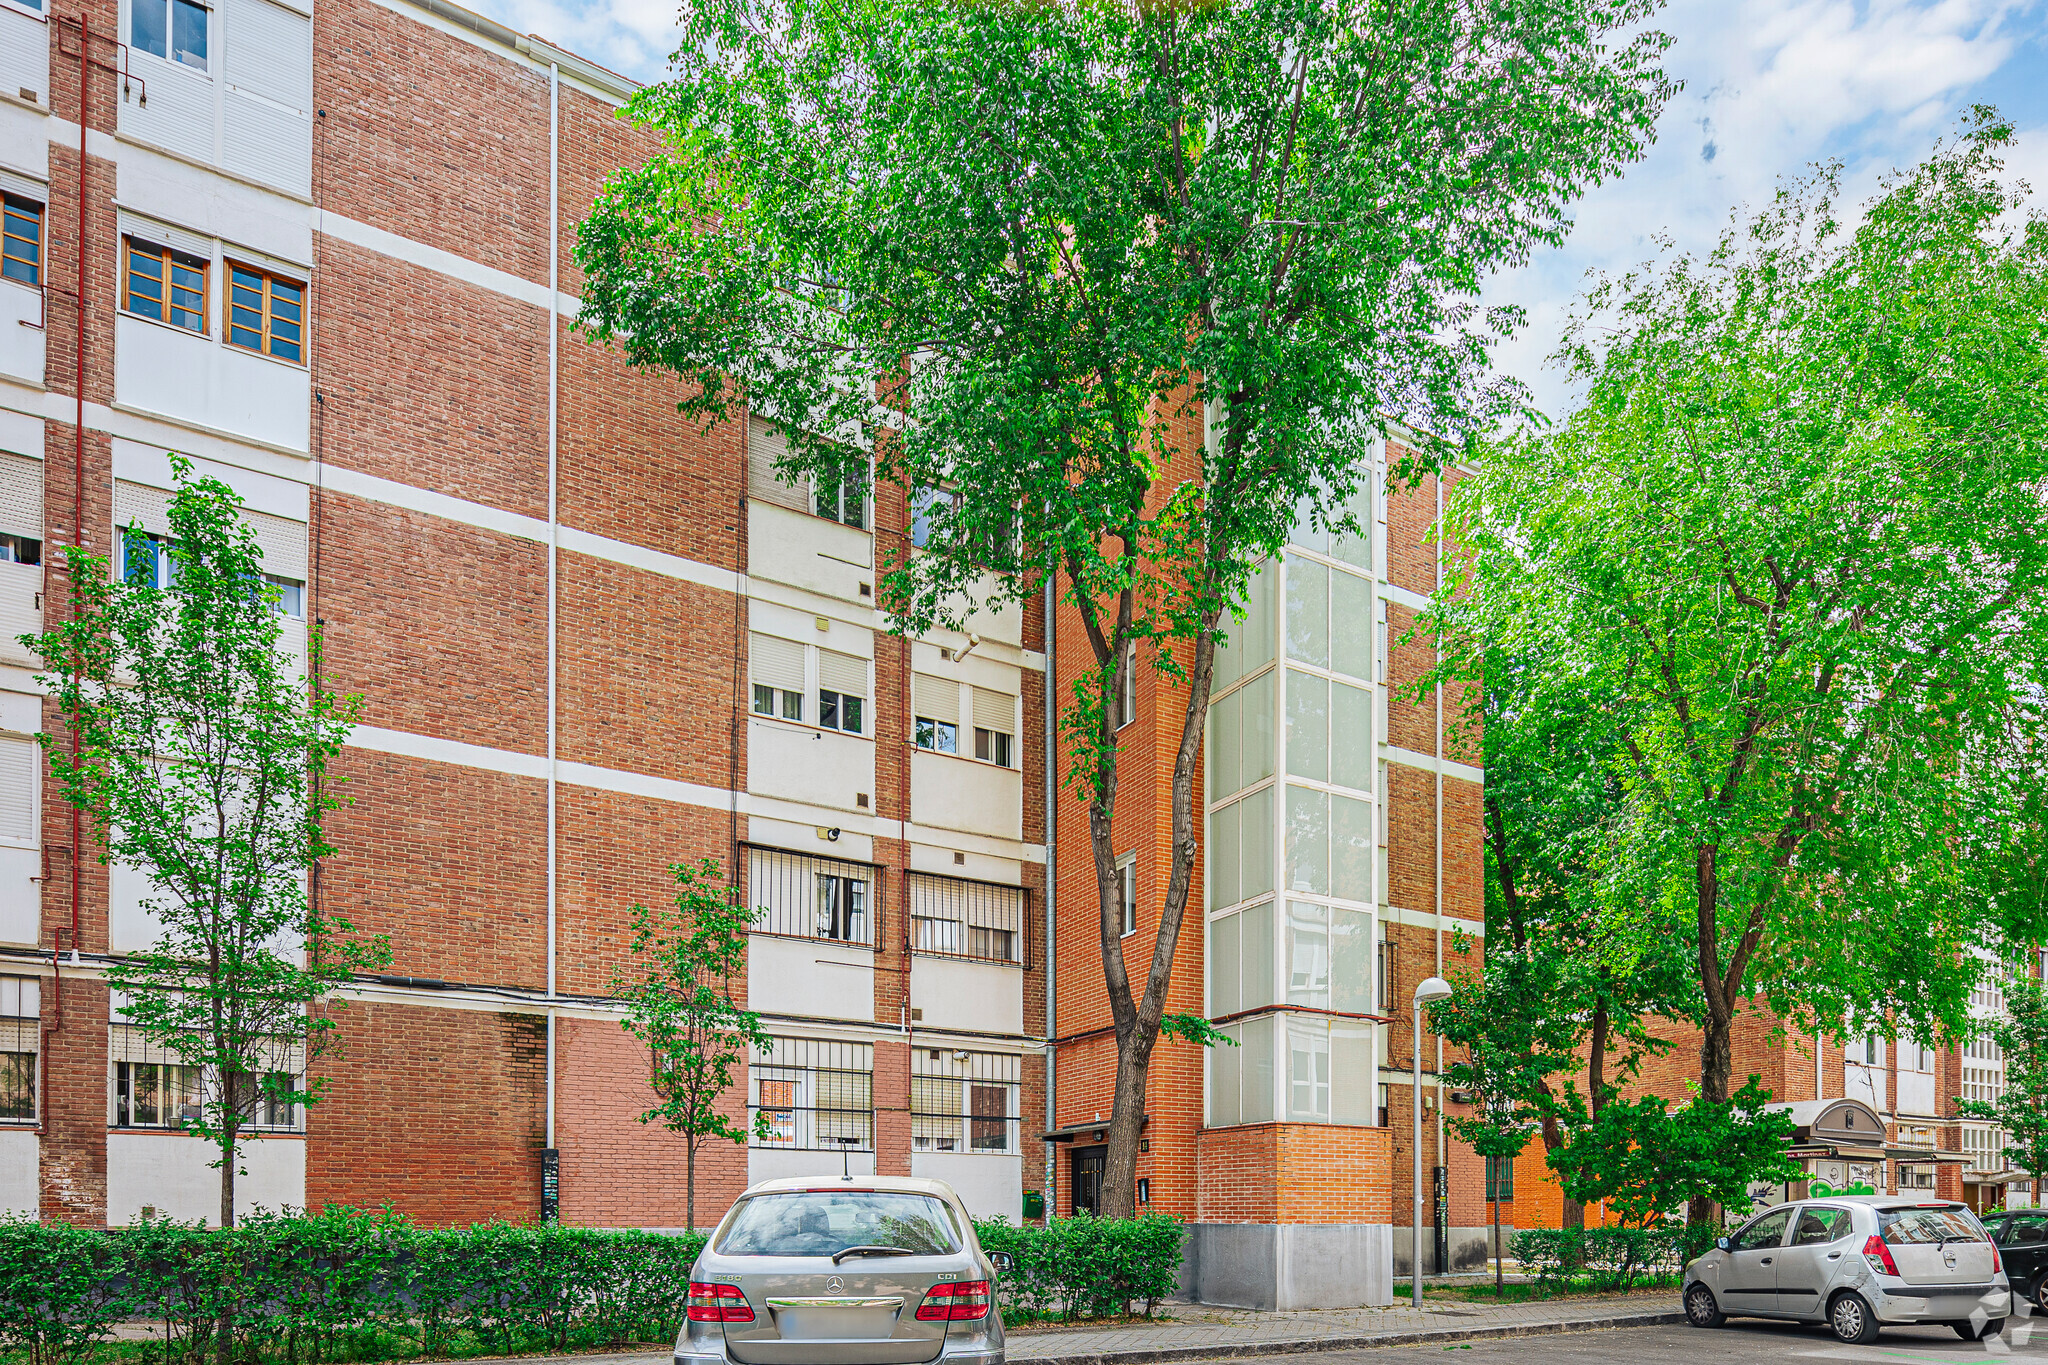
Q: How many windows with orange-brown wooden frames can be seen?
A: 3